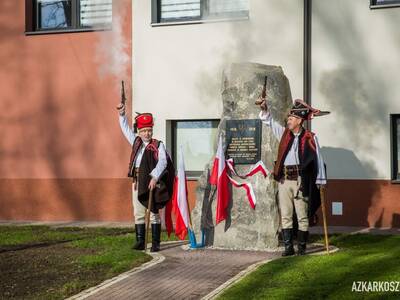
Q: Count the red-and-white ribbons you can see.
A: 2